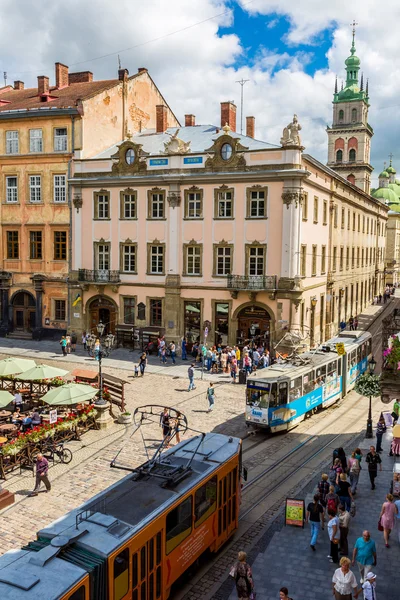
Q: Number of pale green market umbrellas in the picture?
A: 4